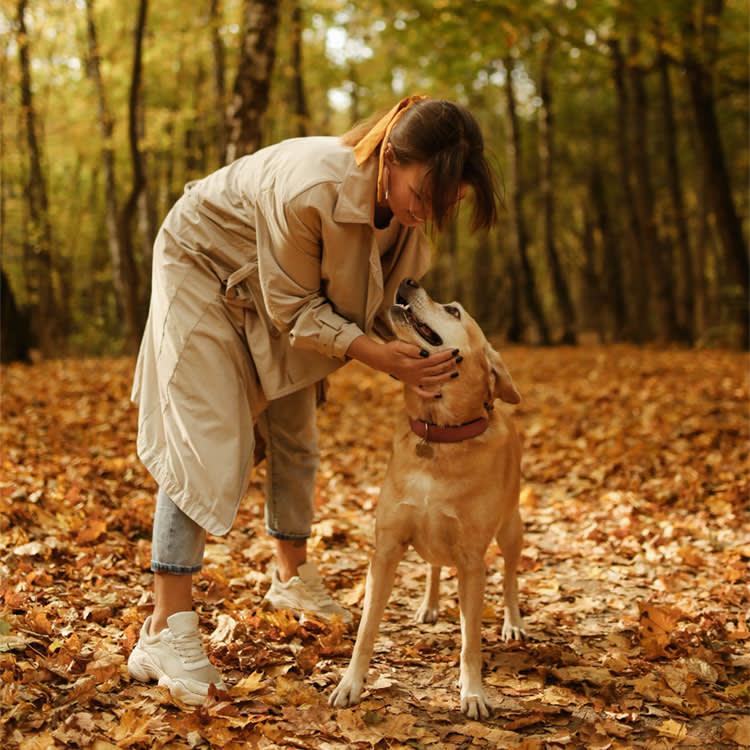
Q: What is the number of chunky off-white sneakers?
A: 2